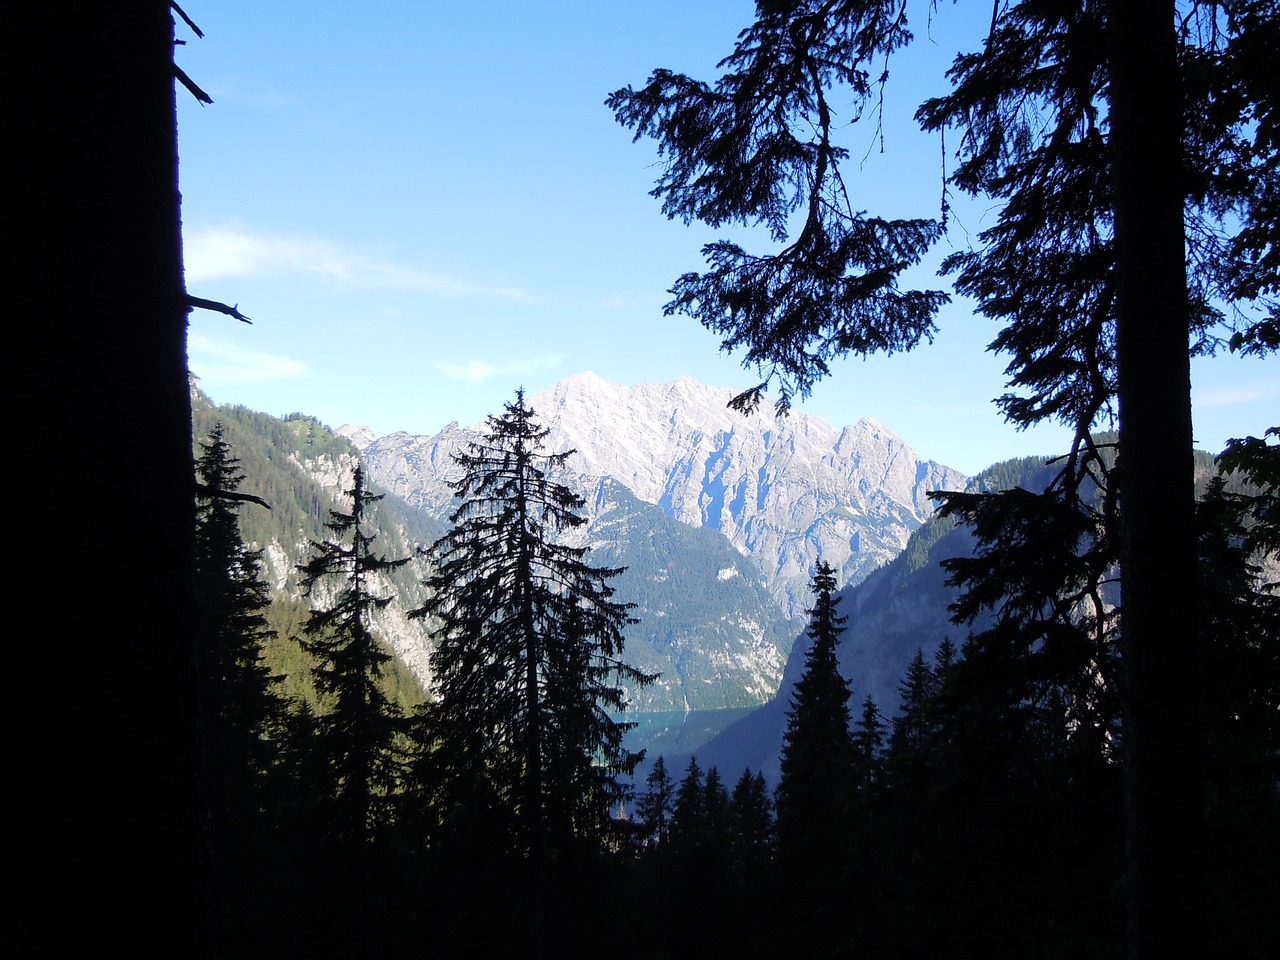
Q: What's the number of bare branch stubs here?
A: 5